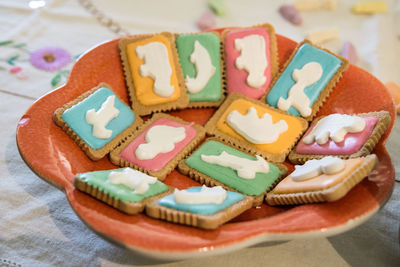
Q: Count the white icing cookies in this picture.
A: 12